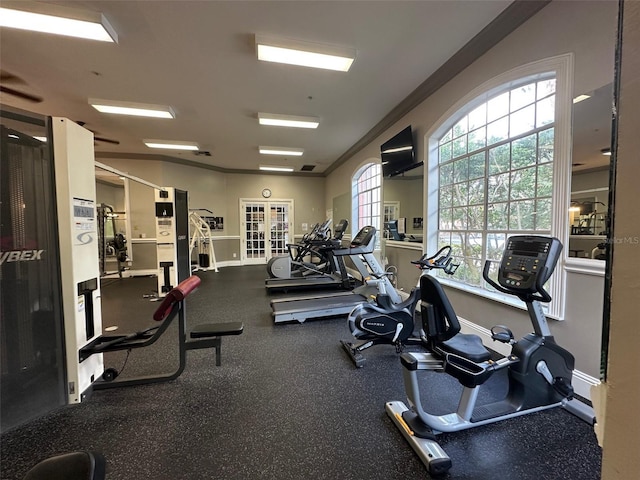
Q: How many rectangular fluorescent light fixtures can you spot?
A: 7